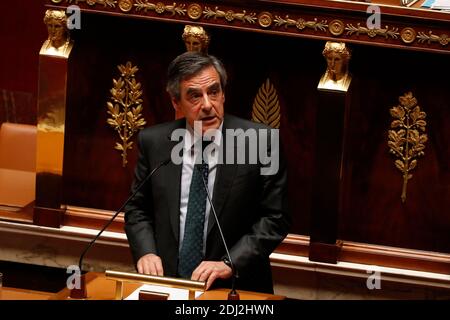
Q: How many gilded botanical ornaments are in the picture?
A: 3